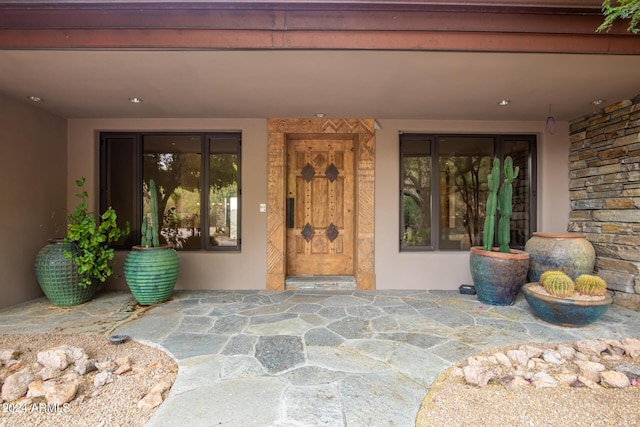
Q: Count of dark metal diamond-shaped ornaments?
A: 4